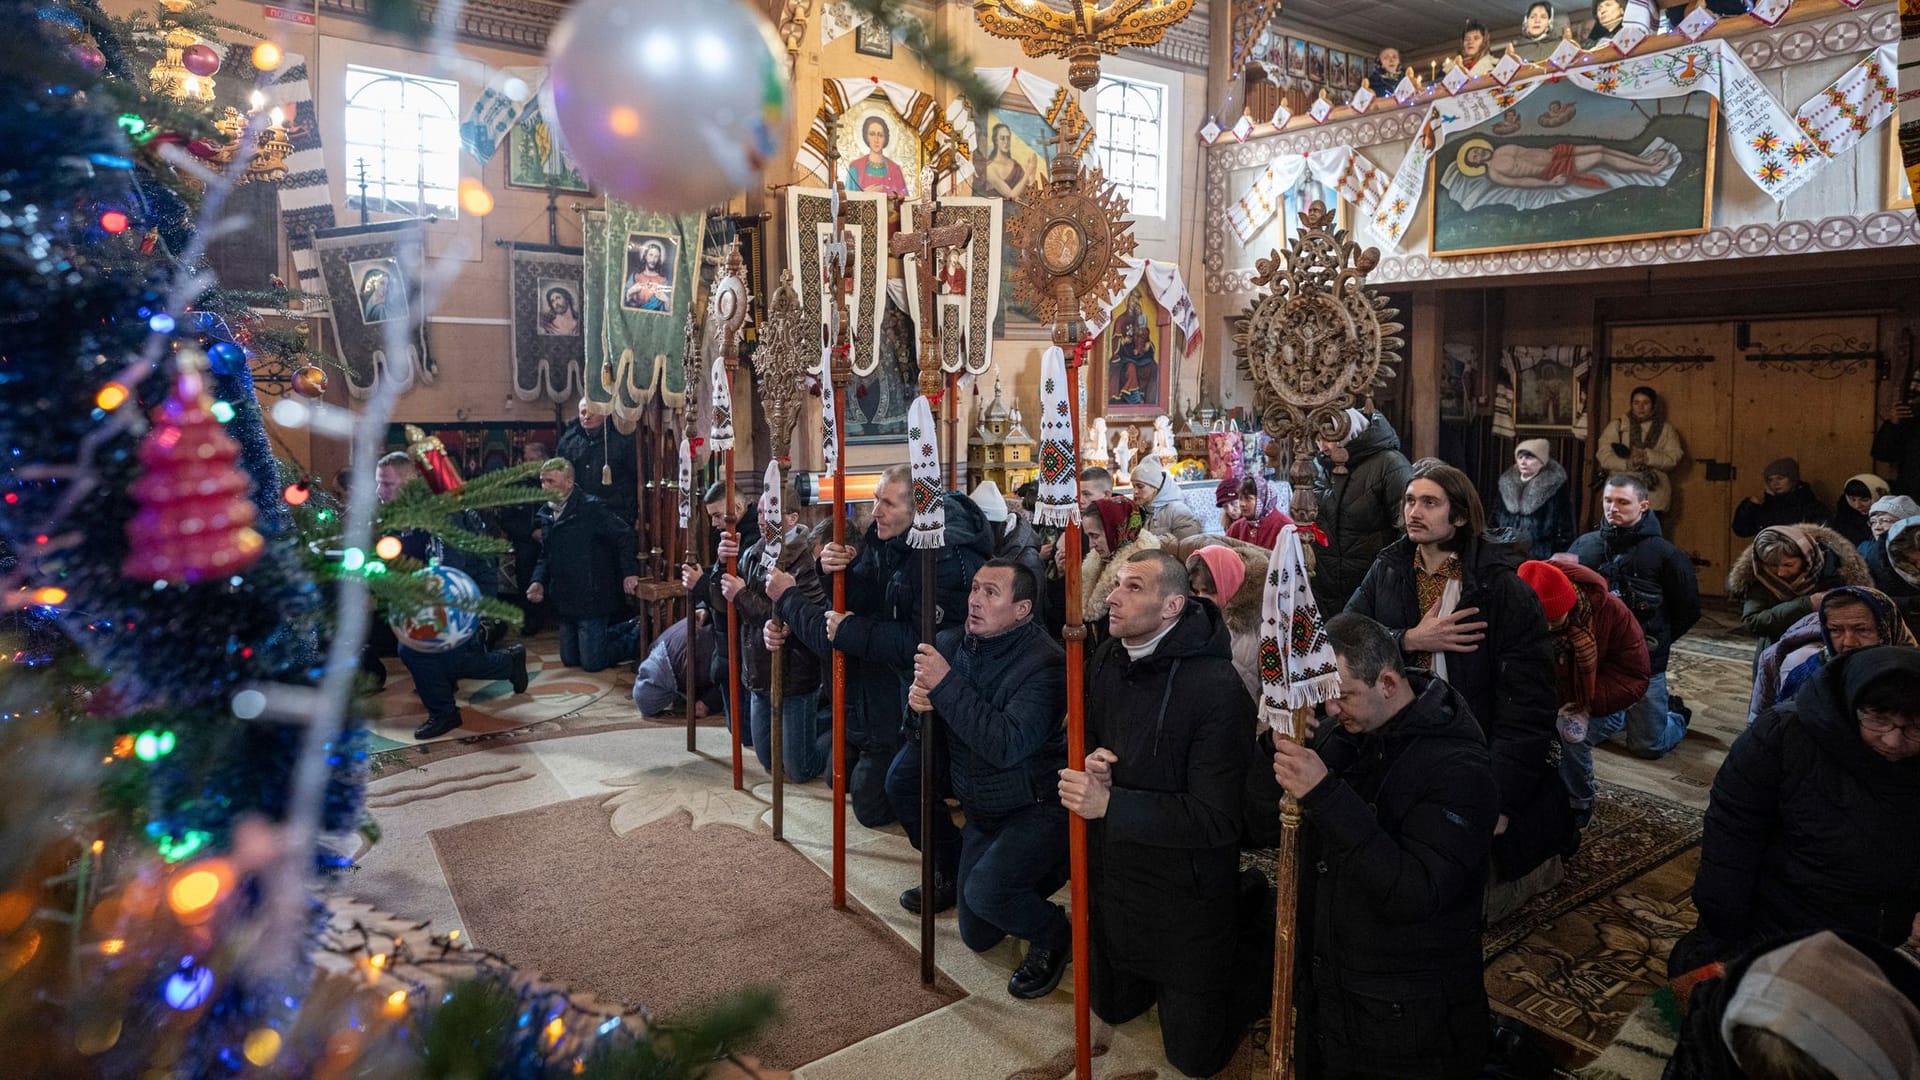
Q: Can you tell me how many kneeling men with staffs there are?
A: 7